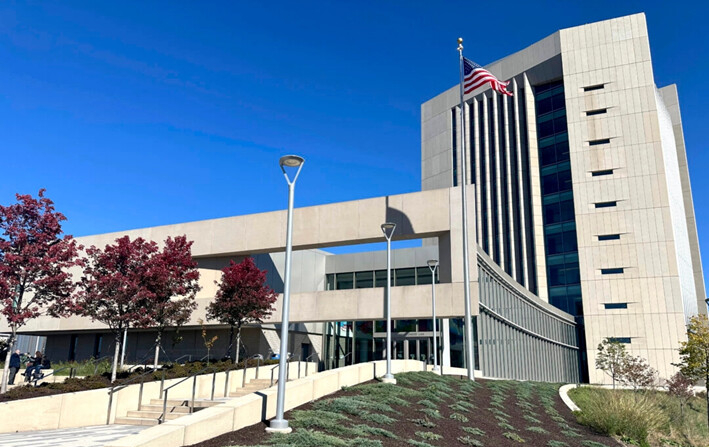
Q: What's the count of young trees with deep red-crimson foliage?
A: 4